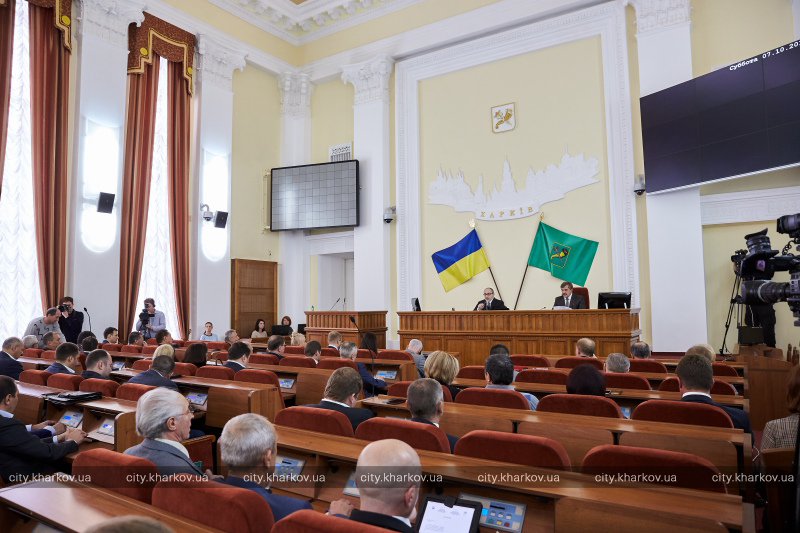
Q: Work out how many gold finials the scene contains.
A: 2